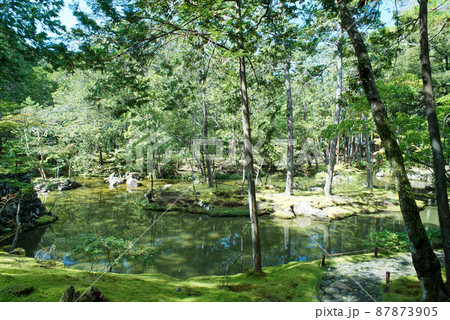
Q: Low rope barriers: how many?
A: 2